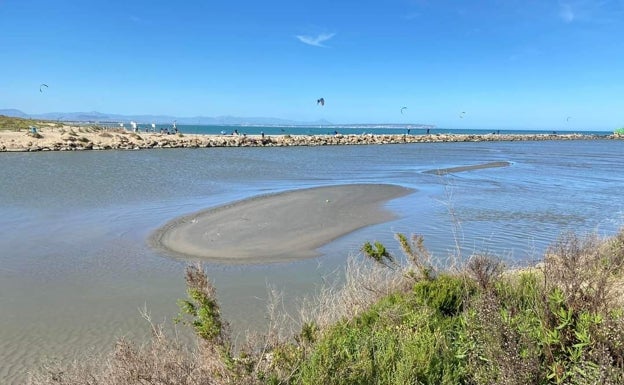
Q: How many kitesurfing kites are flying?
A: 5